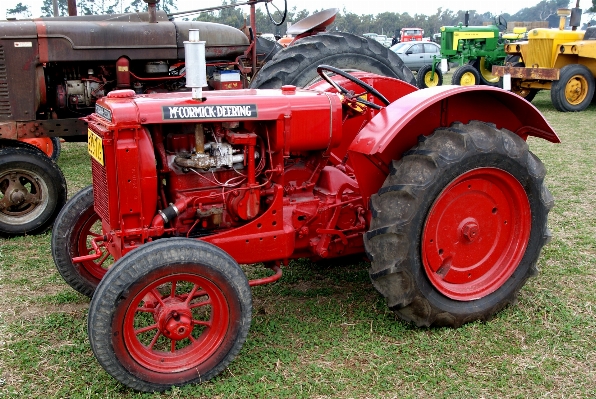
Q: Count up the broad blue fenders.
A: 0